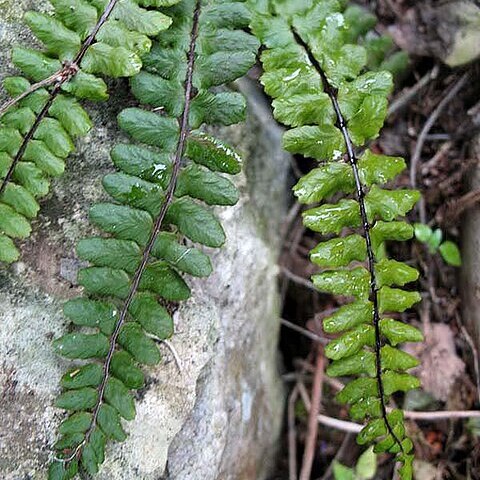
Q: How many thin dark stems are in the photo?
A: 3